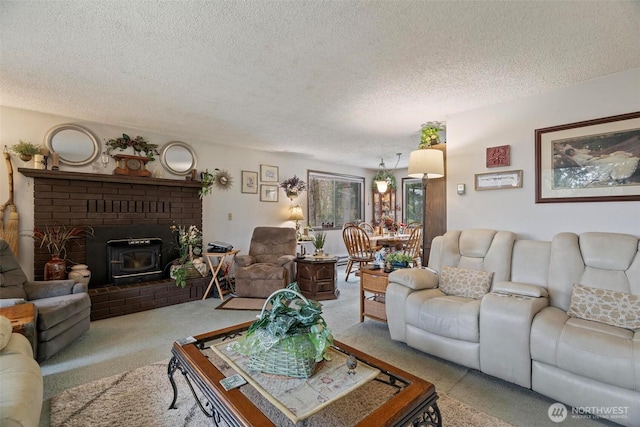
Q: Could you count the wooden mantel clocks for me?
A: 1